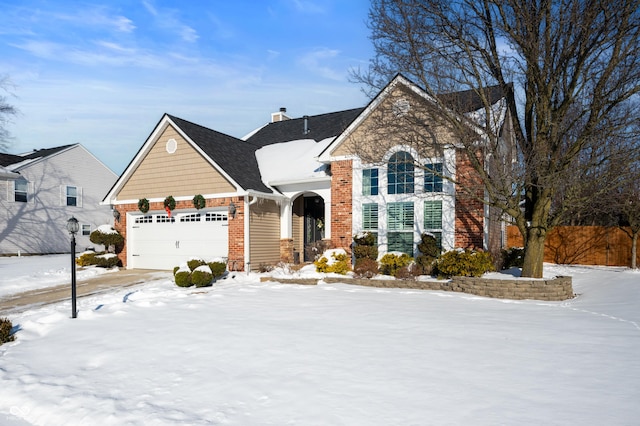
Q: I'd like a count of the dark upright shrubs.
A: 2